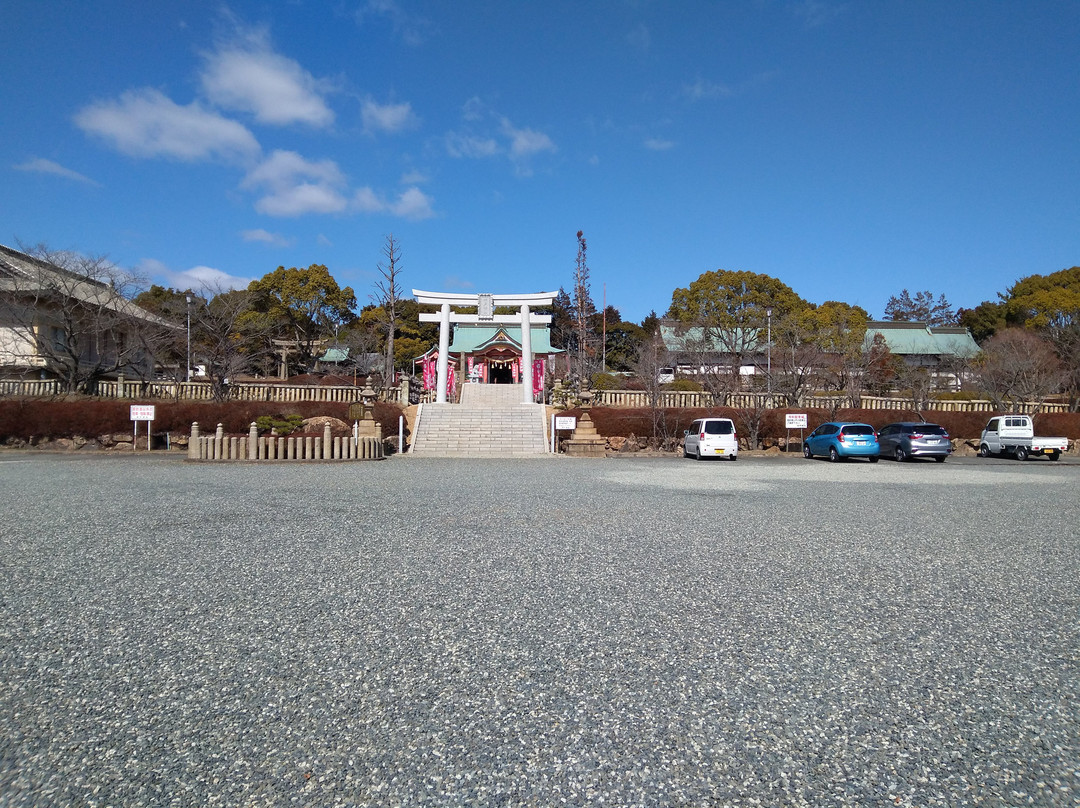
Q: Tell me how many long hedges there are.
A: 2